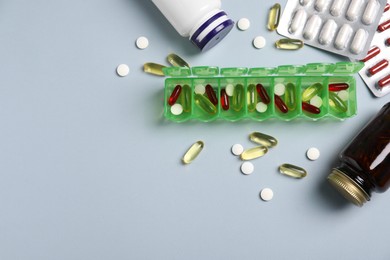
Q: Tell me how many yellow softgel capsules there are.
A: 15